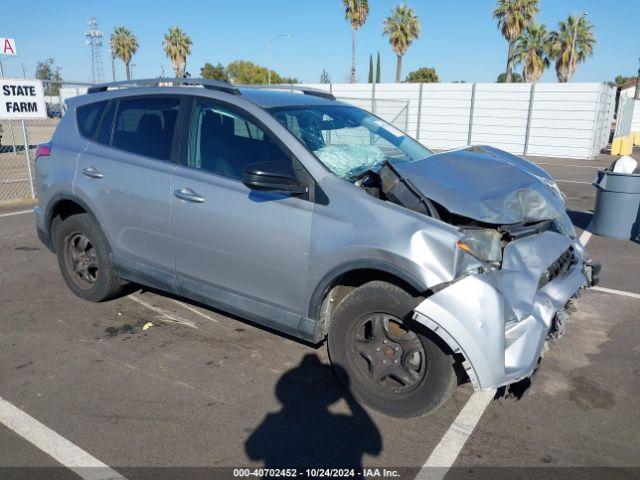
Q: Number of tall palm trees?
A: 7